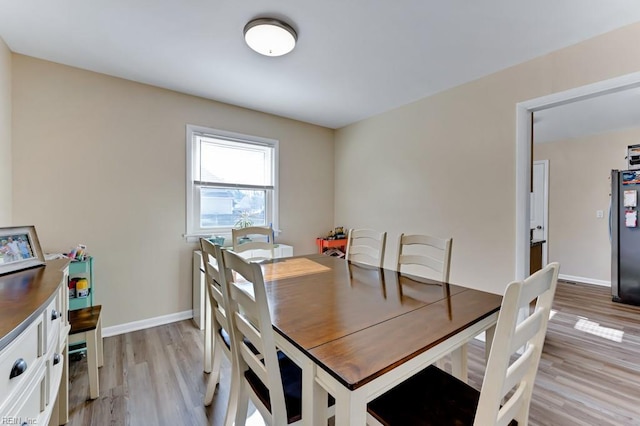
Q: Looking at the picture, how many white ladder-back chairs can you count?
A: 6